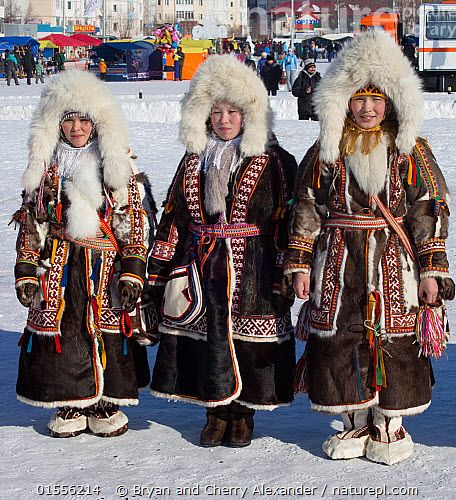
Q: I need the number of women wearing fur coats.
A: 3